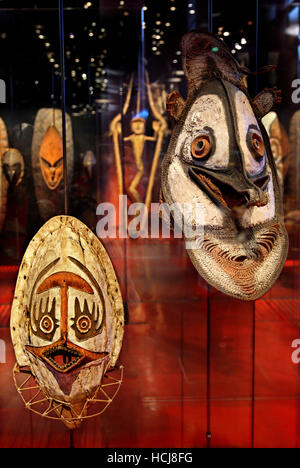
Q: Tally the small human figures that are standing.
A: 1